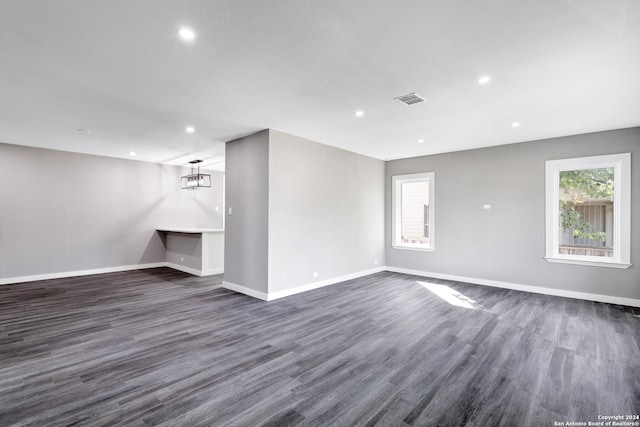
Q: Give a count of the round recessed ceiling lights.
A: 7